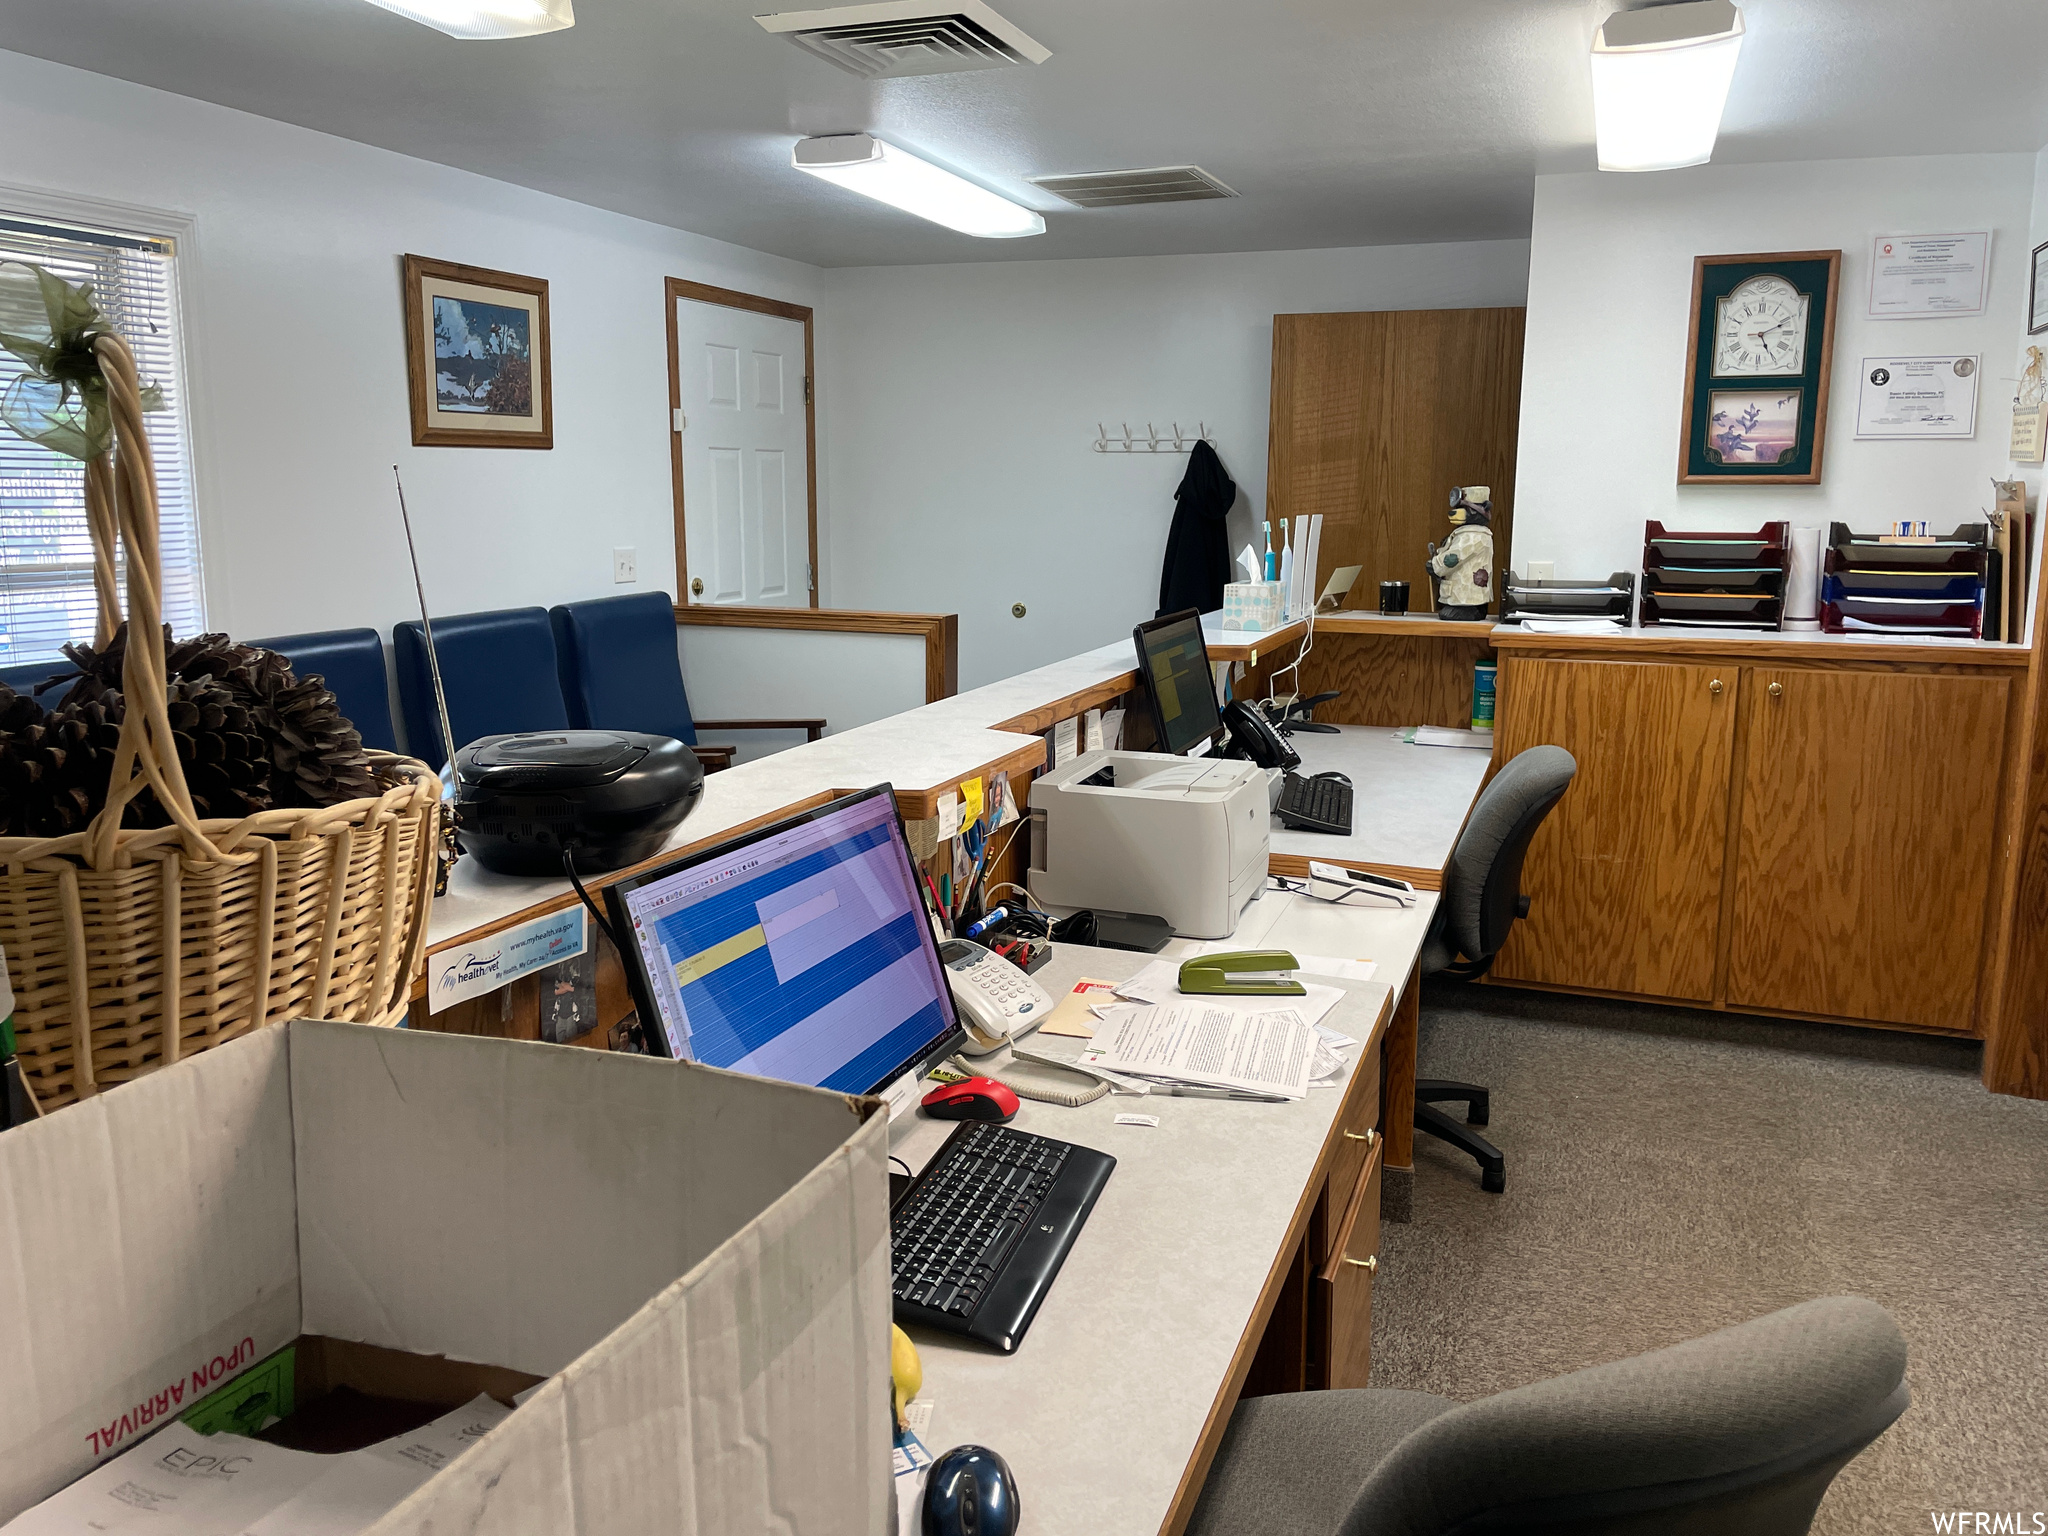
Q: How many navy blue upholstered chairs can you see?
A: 4